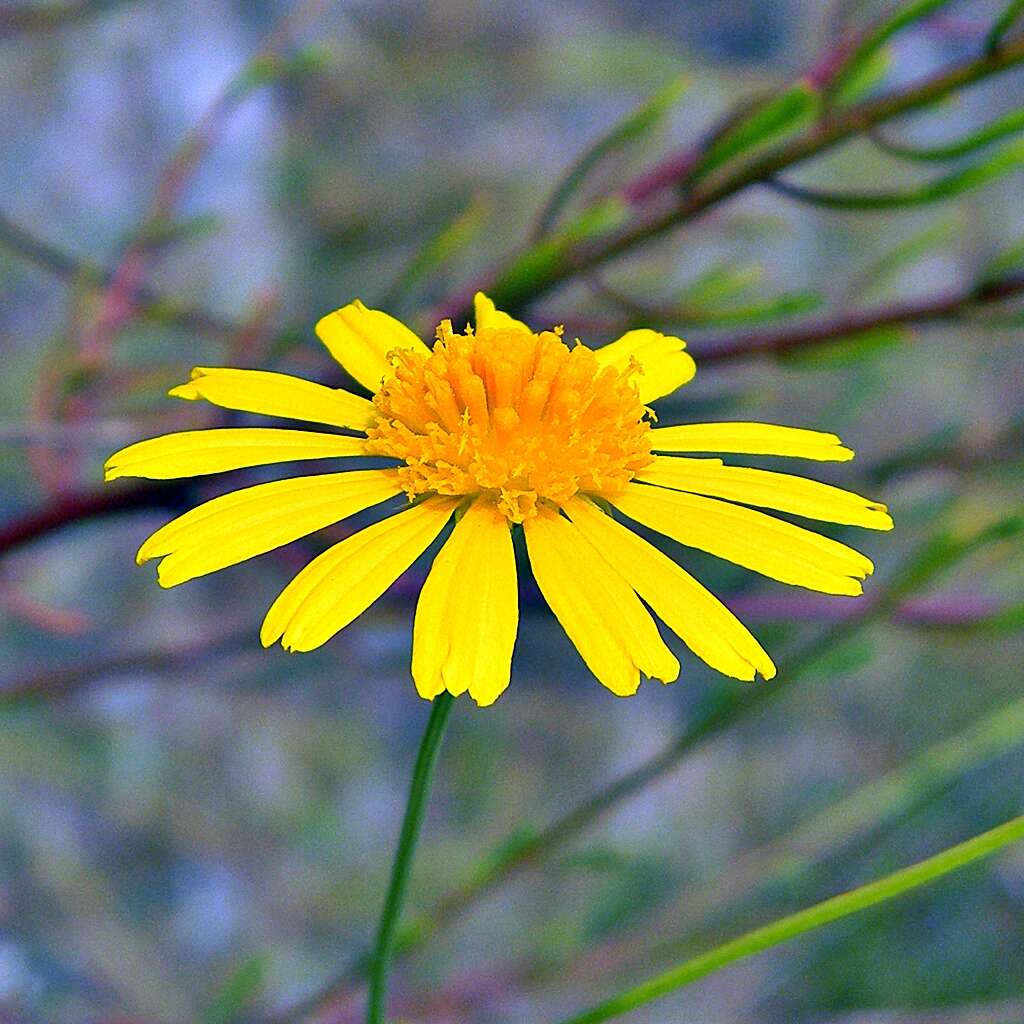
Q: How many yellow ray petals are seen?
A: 13